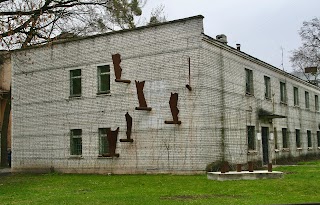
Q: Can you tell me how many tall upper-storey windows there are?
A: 8